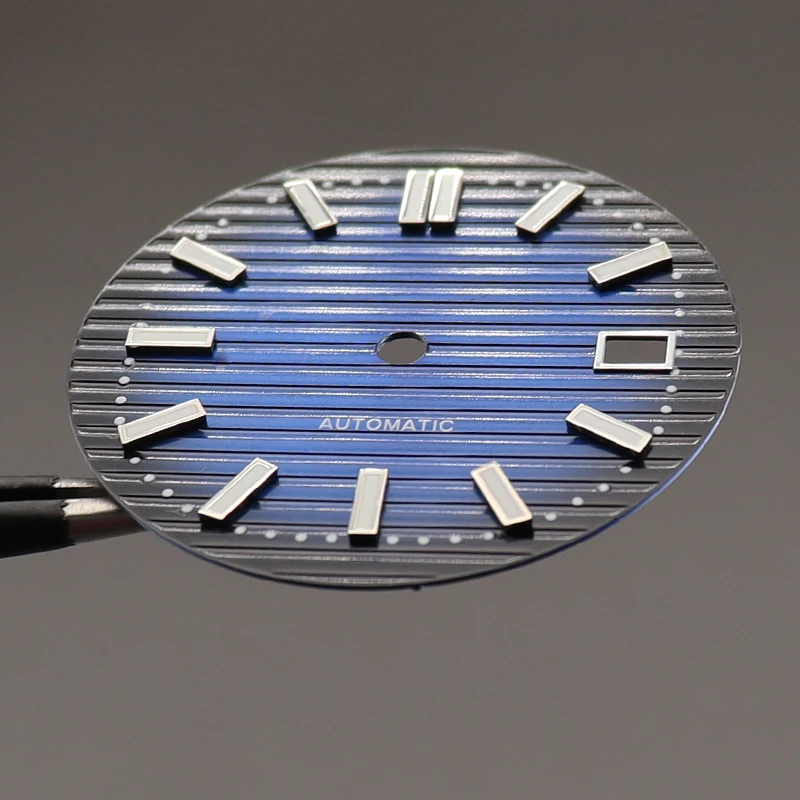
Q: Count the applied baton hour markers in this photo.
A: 12